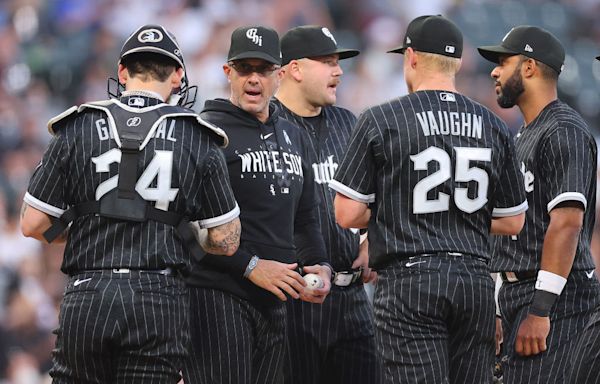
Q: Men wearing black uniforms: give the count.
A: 5